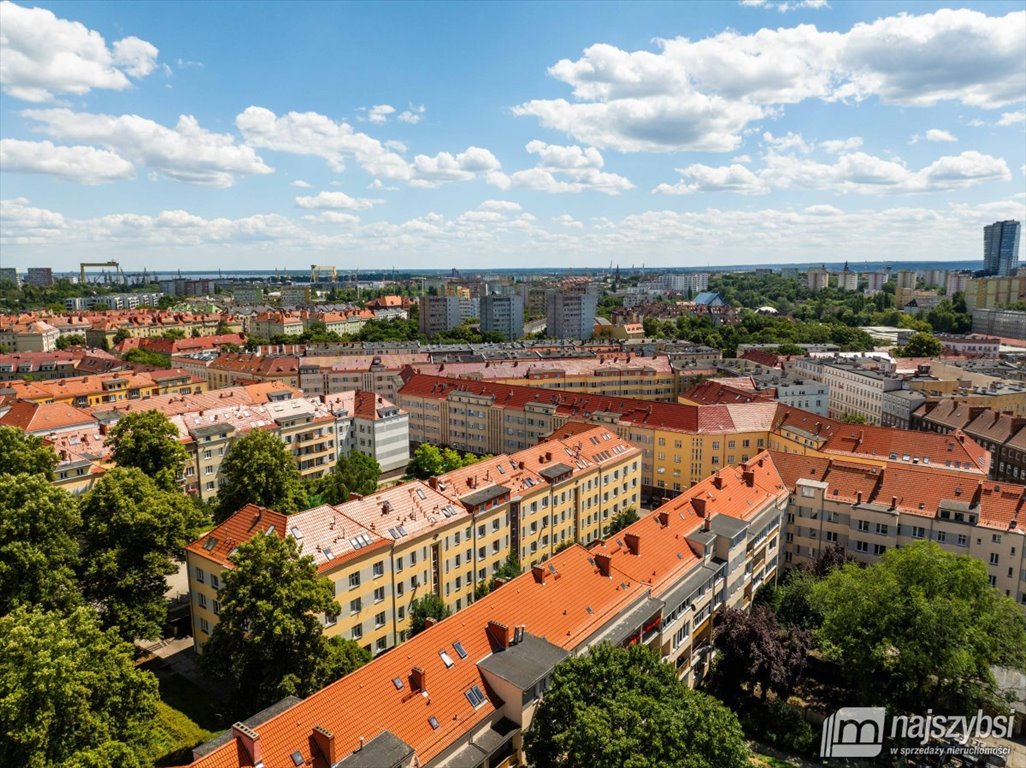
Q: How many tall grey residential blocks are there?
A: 3